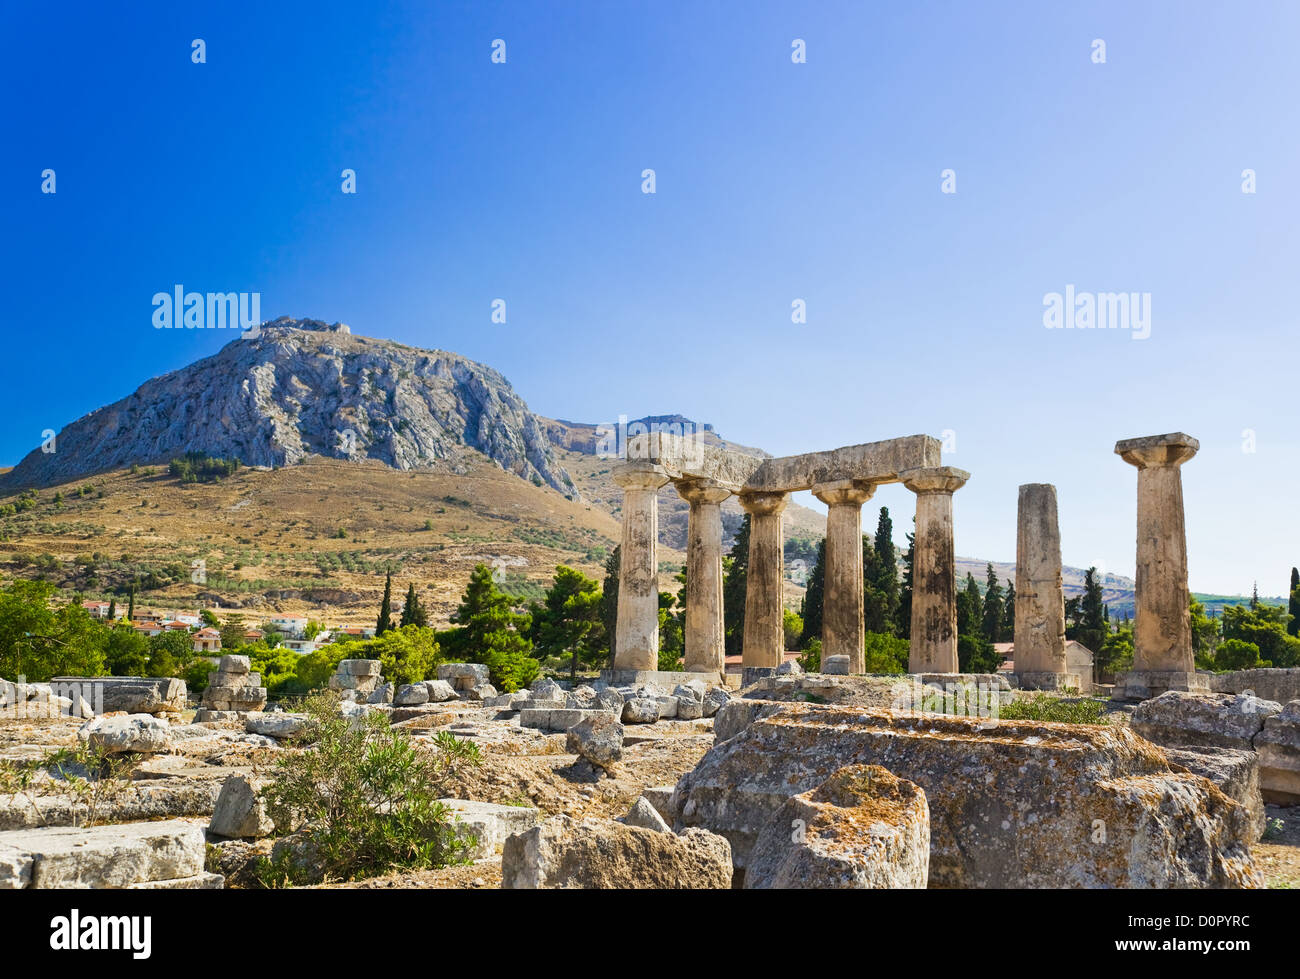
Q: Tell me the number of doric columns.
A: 7